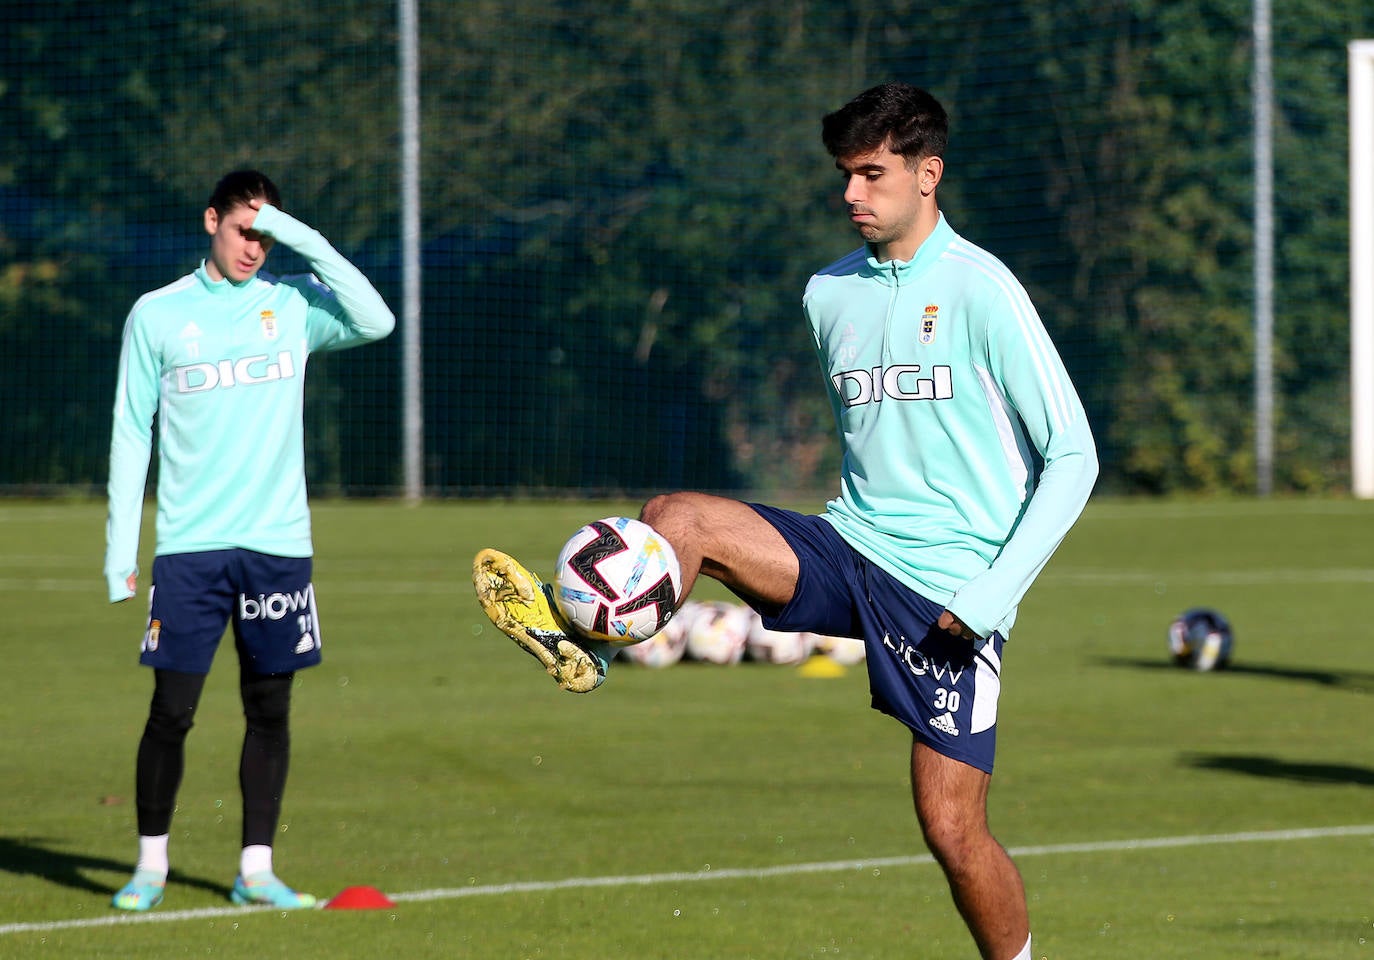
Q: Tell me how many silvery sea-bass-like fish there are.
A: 0